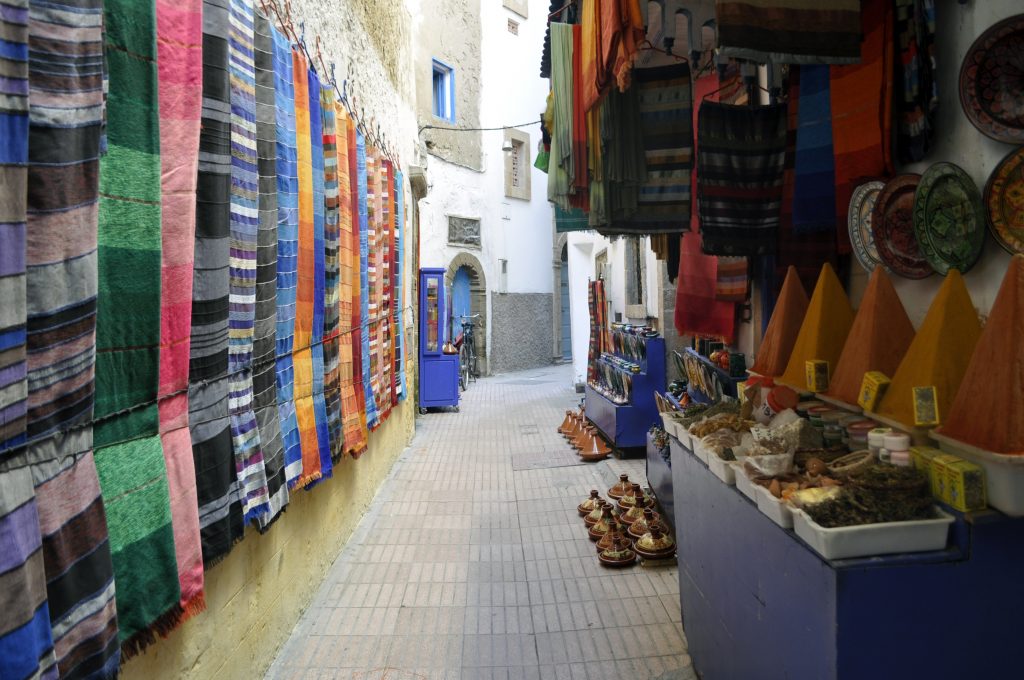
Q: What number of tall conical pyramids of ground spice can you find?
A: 5